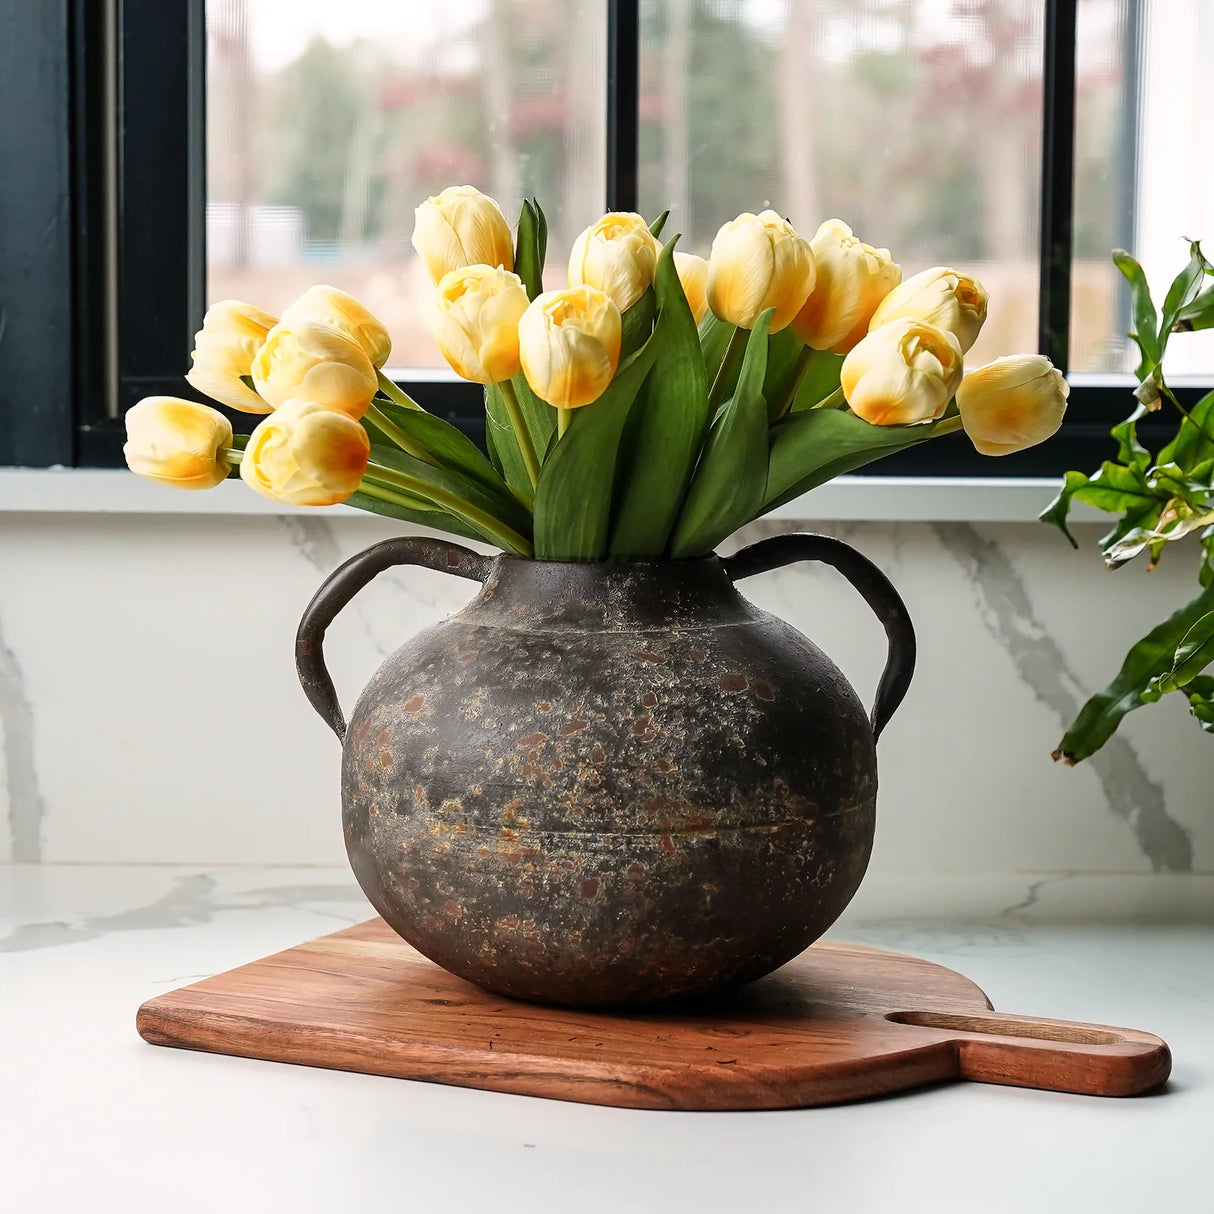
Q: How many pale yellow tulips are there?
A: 15